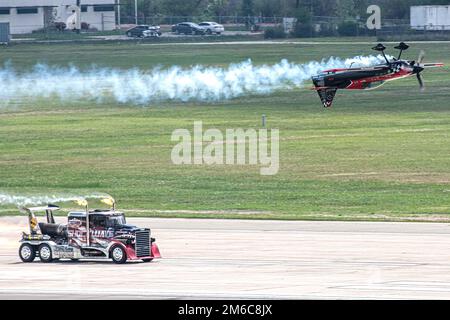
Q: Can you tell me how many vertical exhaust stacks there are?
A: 2